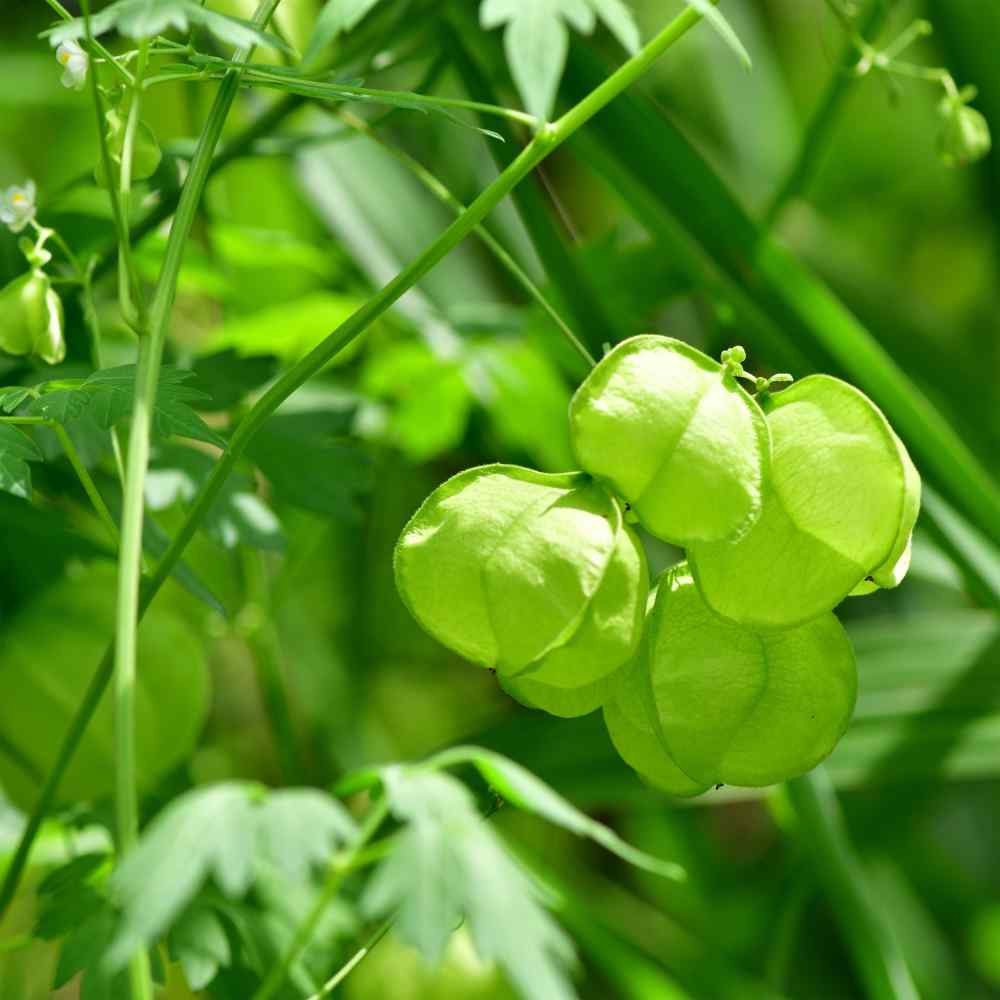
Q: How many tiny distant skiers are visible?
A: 0